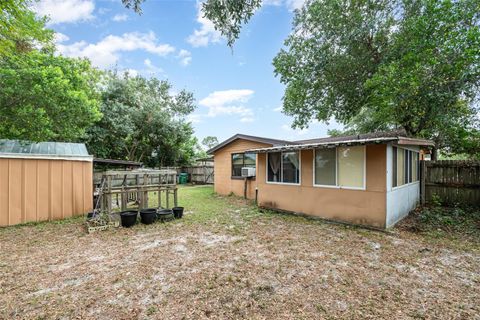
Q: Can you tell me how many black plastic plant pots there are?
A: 4